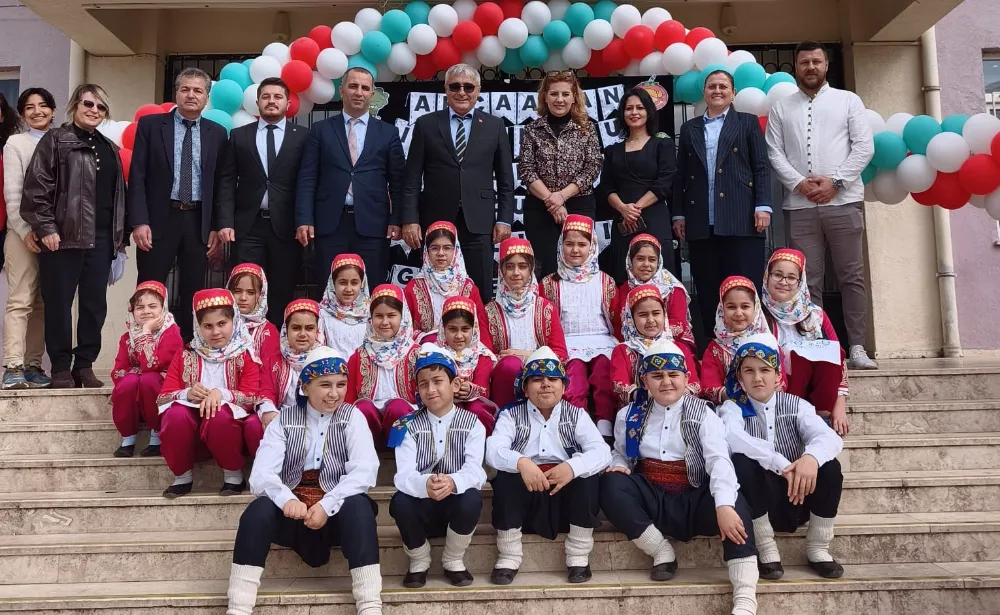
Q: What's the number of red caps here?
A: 14